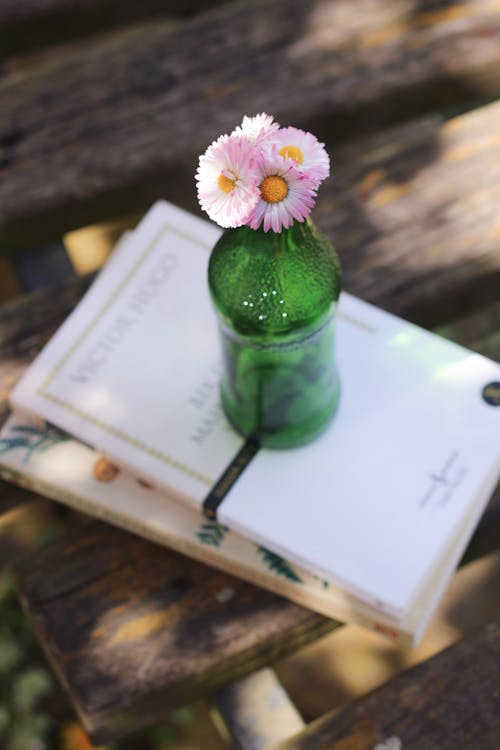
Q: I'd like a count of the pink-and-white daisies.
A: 4